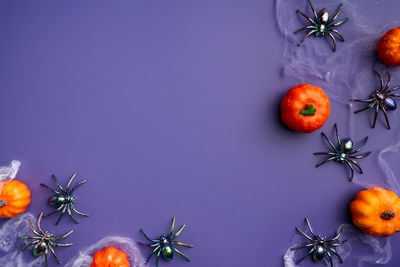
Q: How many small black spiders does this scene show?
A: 7